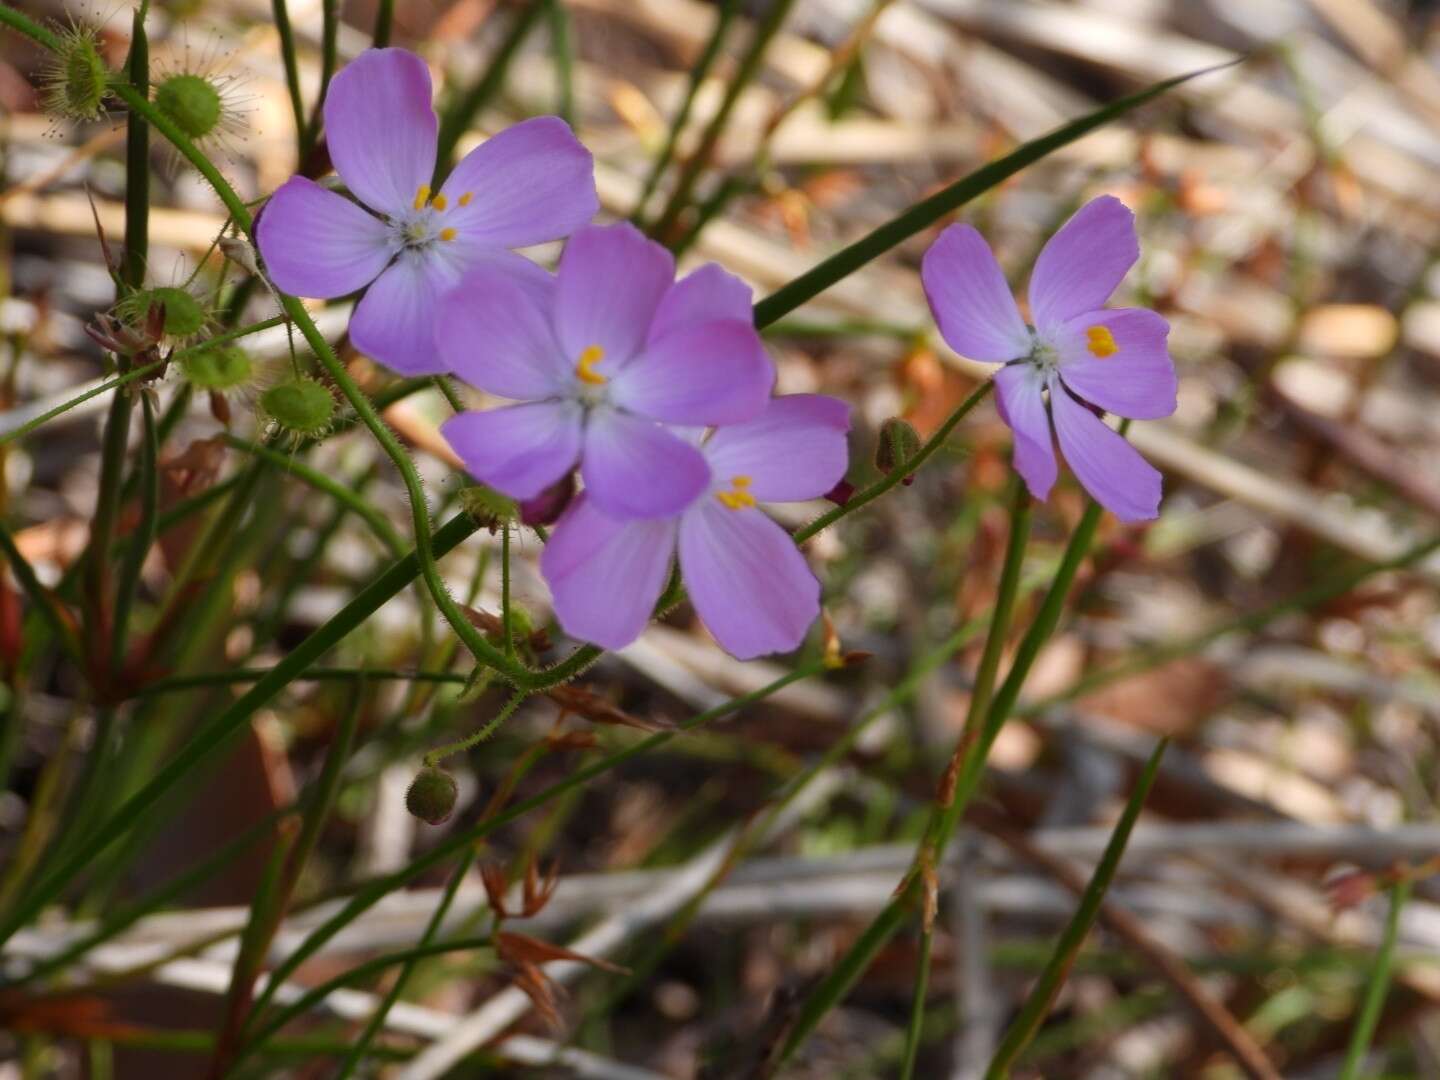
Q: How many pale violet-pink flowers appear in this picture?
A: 4